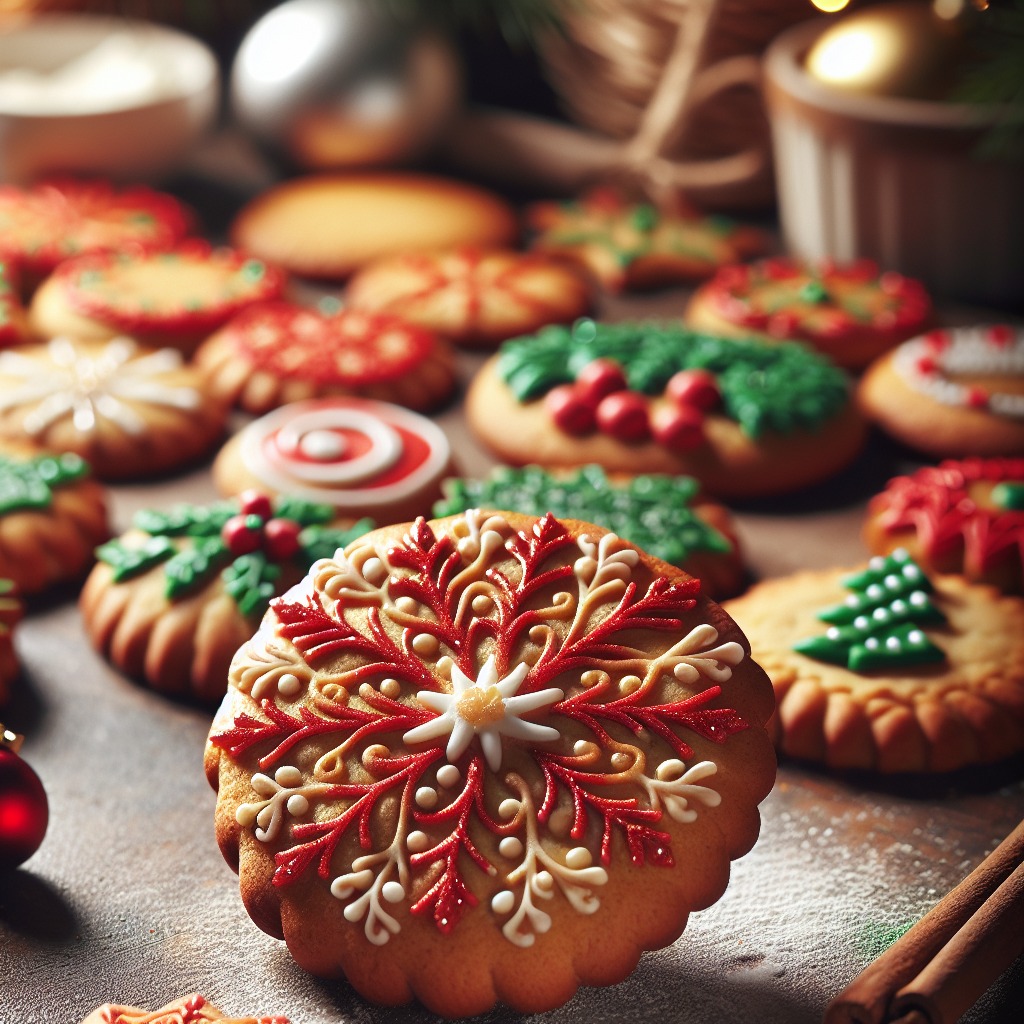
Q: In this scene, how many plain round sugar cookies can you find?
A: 1